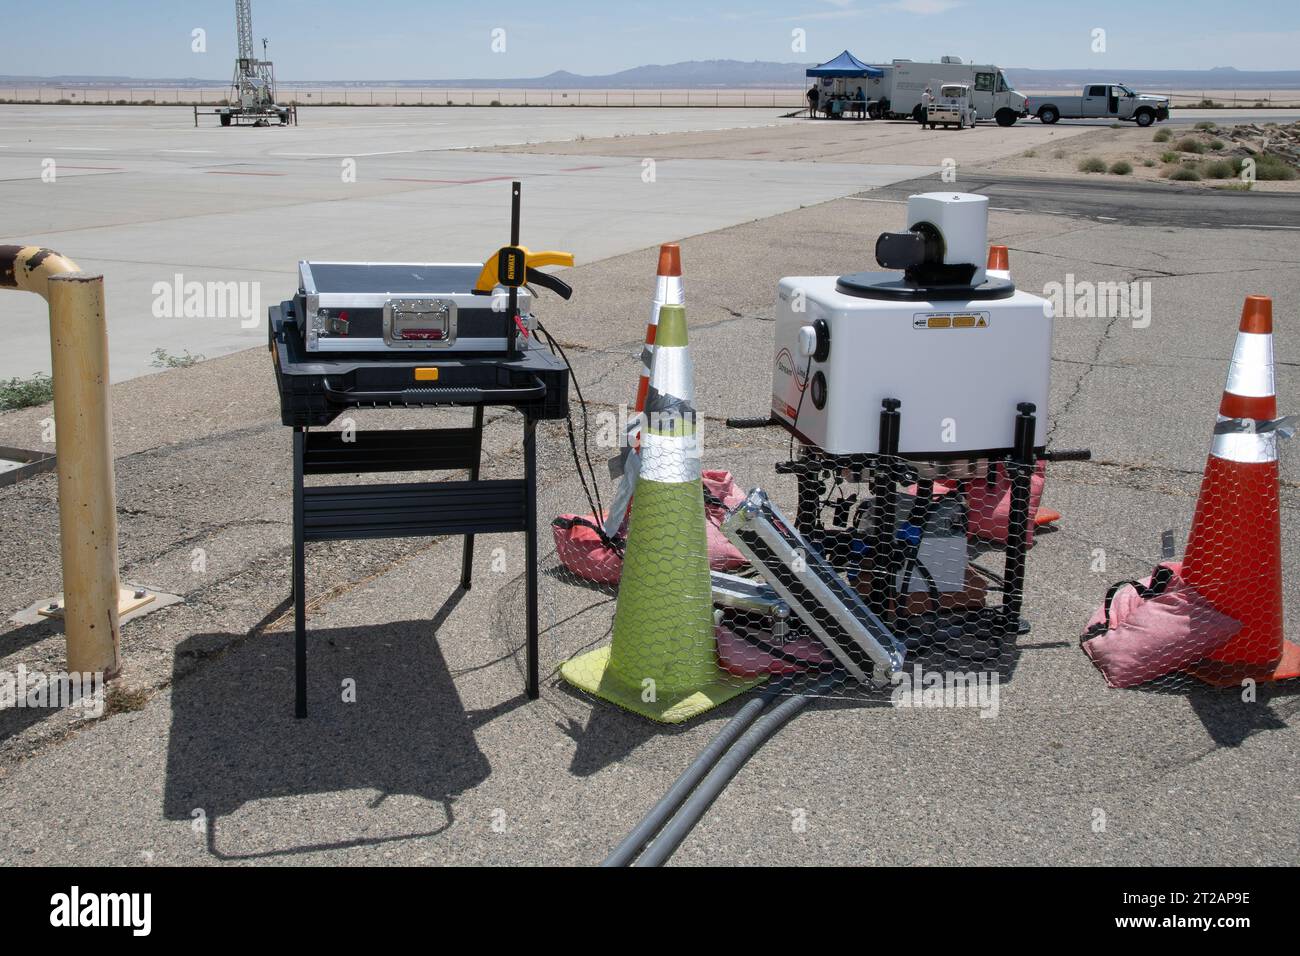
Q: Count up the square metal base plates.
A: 1